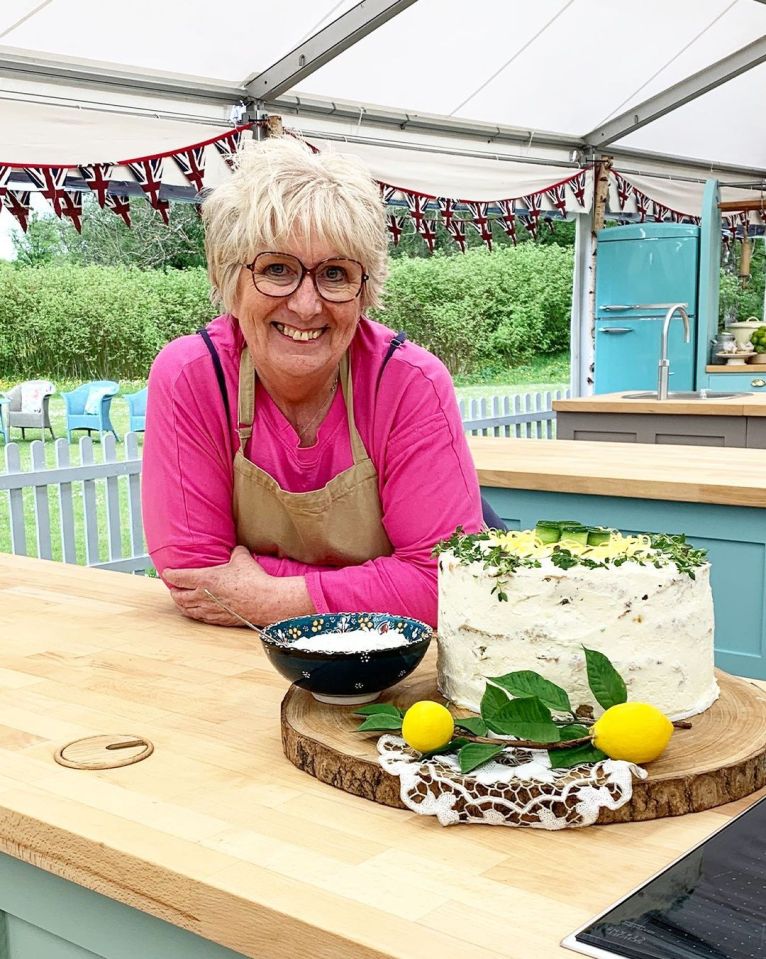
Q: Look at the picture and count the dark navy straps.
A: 2